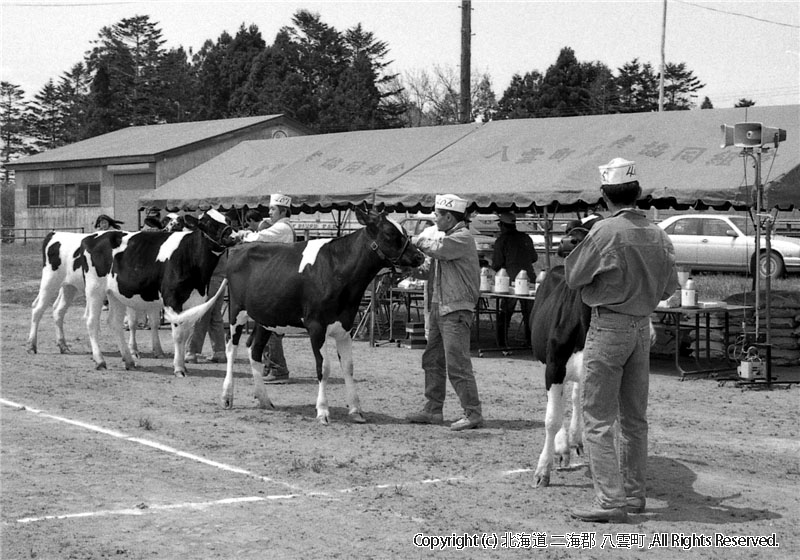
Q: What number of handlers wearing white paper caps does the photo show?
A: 3